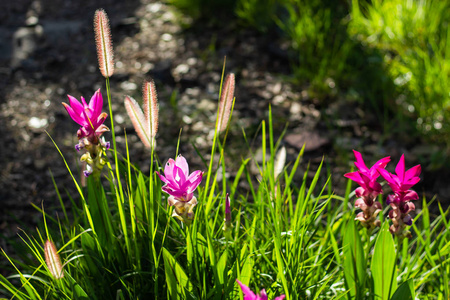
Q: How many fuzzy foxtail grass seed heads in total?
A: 5